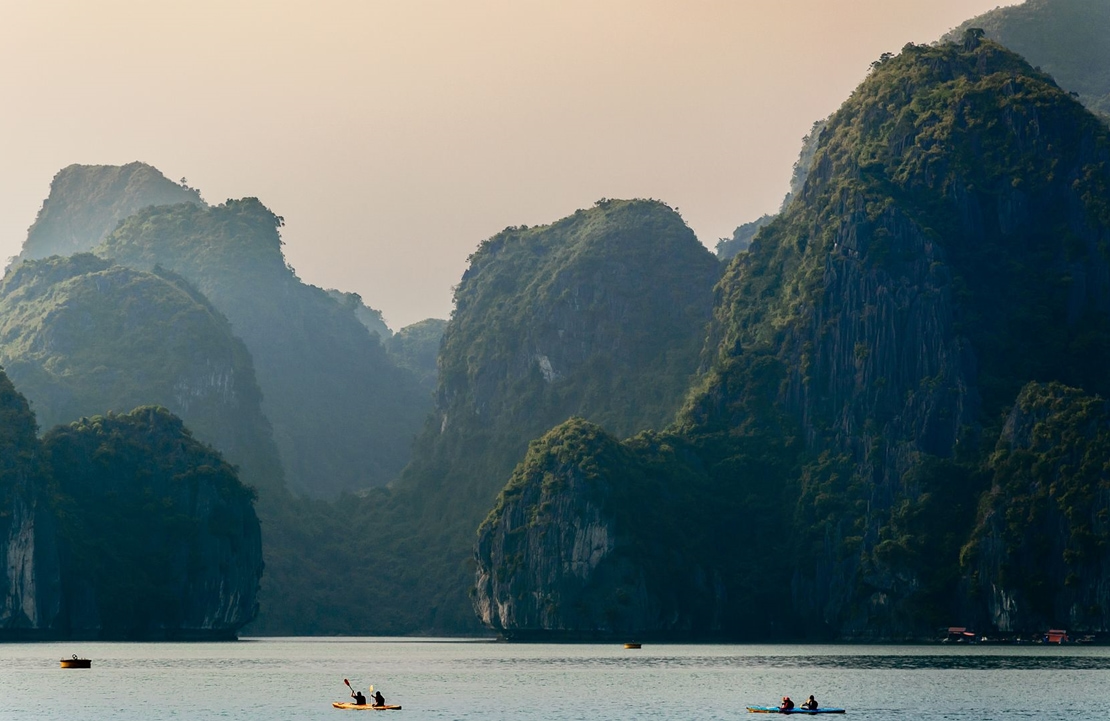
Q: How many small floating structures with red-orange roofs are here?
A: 2